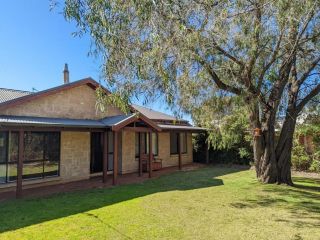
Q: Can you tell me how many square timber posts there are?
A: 7